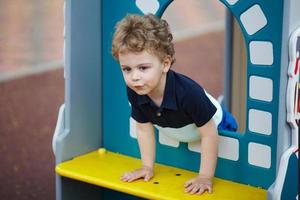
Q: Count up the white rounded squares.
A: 11